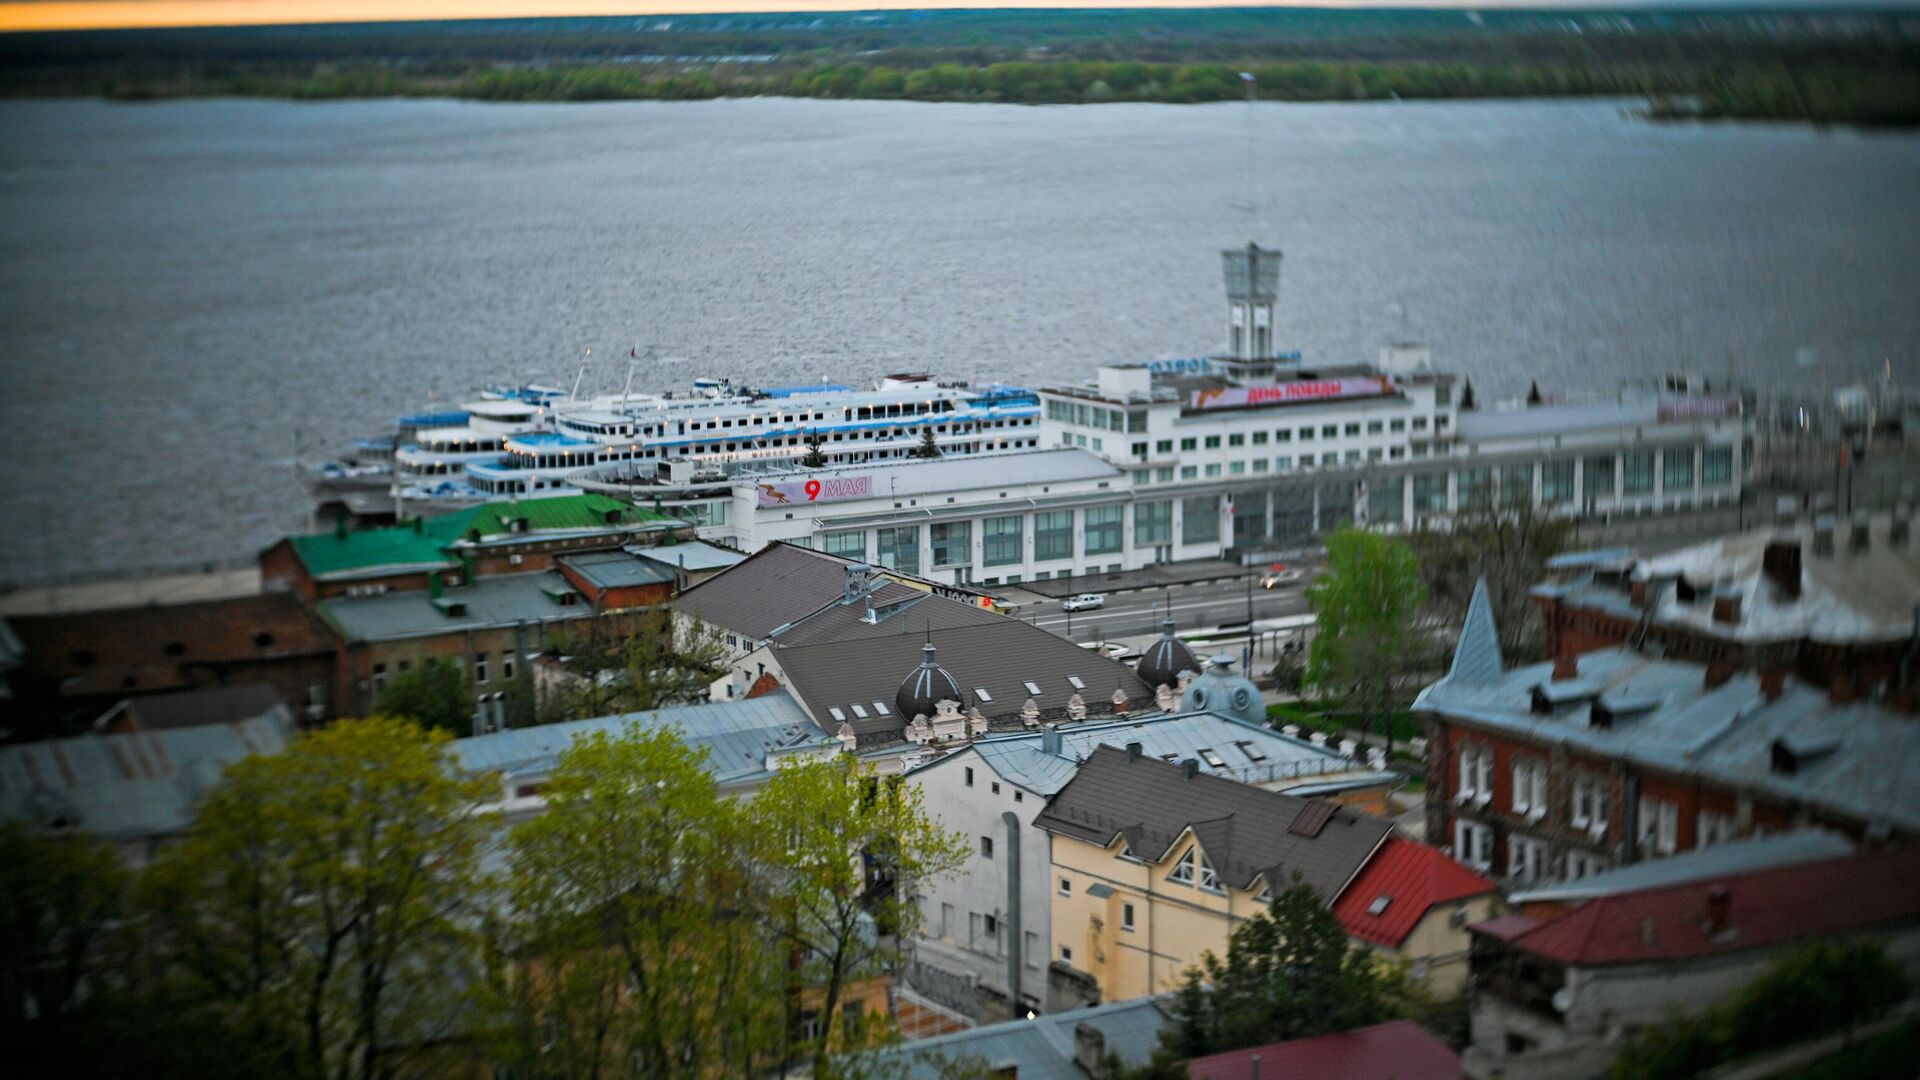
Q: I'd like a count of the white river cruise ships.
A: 3